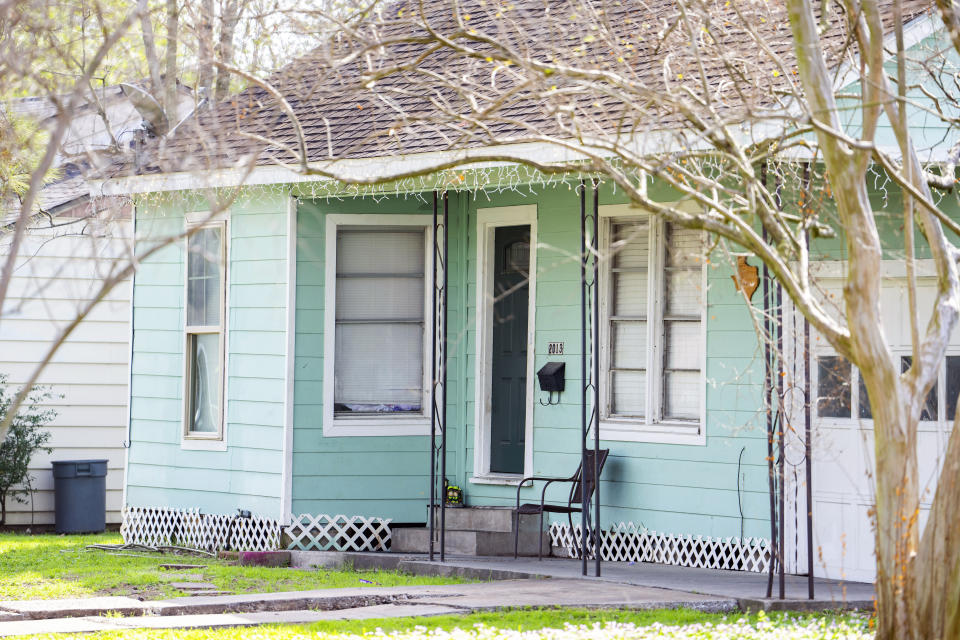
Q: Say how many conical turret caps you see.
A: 0